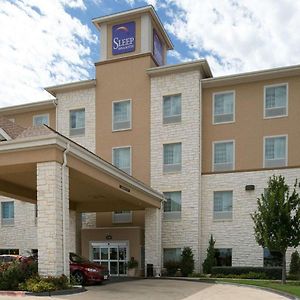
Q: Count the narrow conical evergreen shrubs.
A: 3